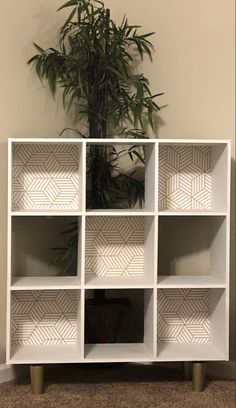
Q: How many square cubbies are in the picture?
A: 9